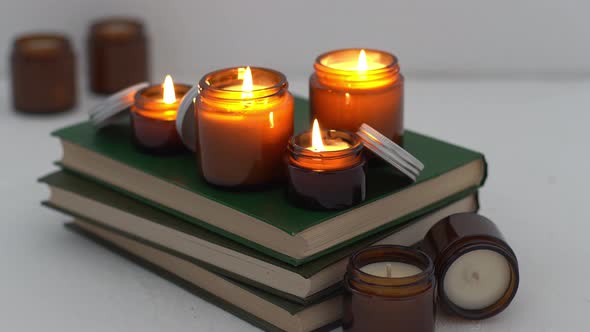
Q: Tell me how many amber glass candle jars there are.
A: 8